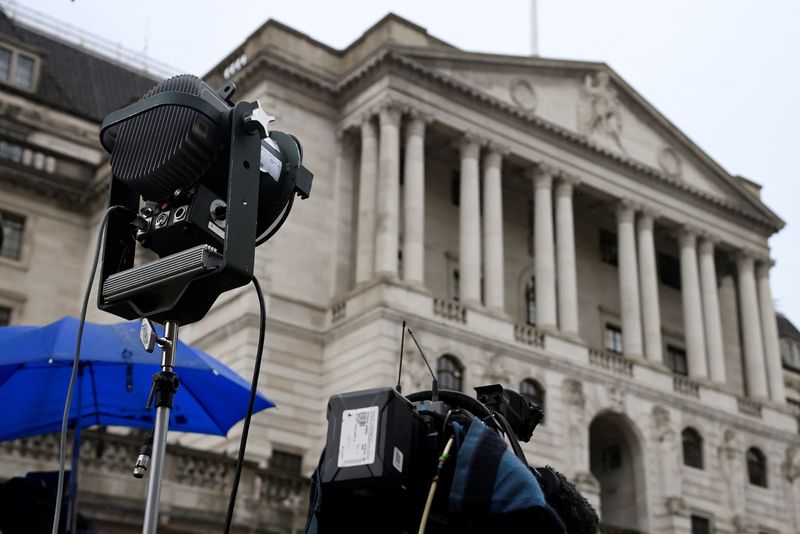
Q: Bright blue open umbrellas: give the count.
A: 1